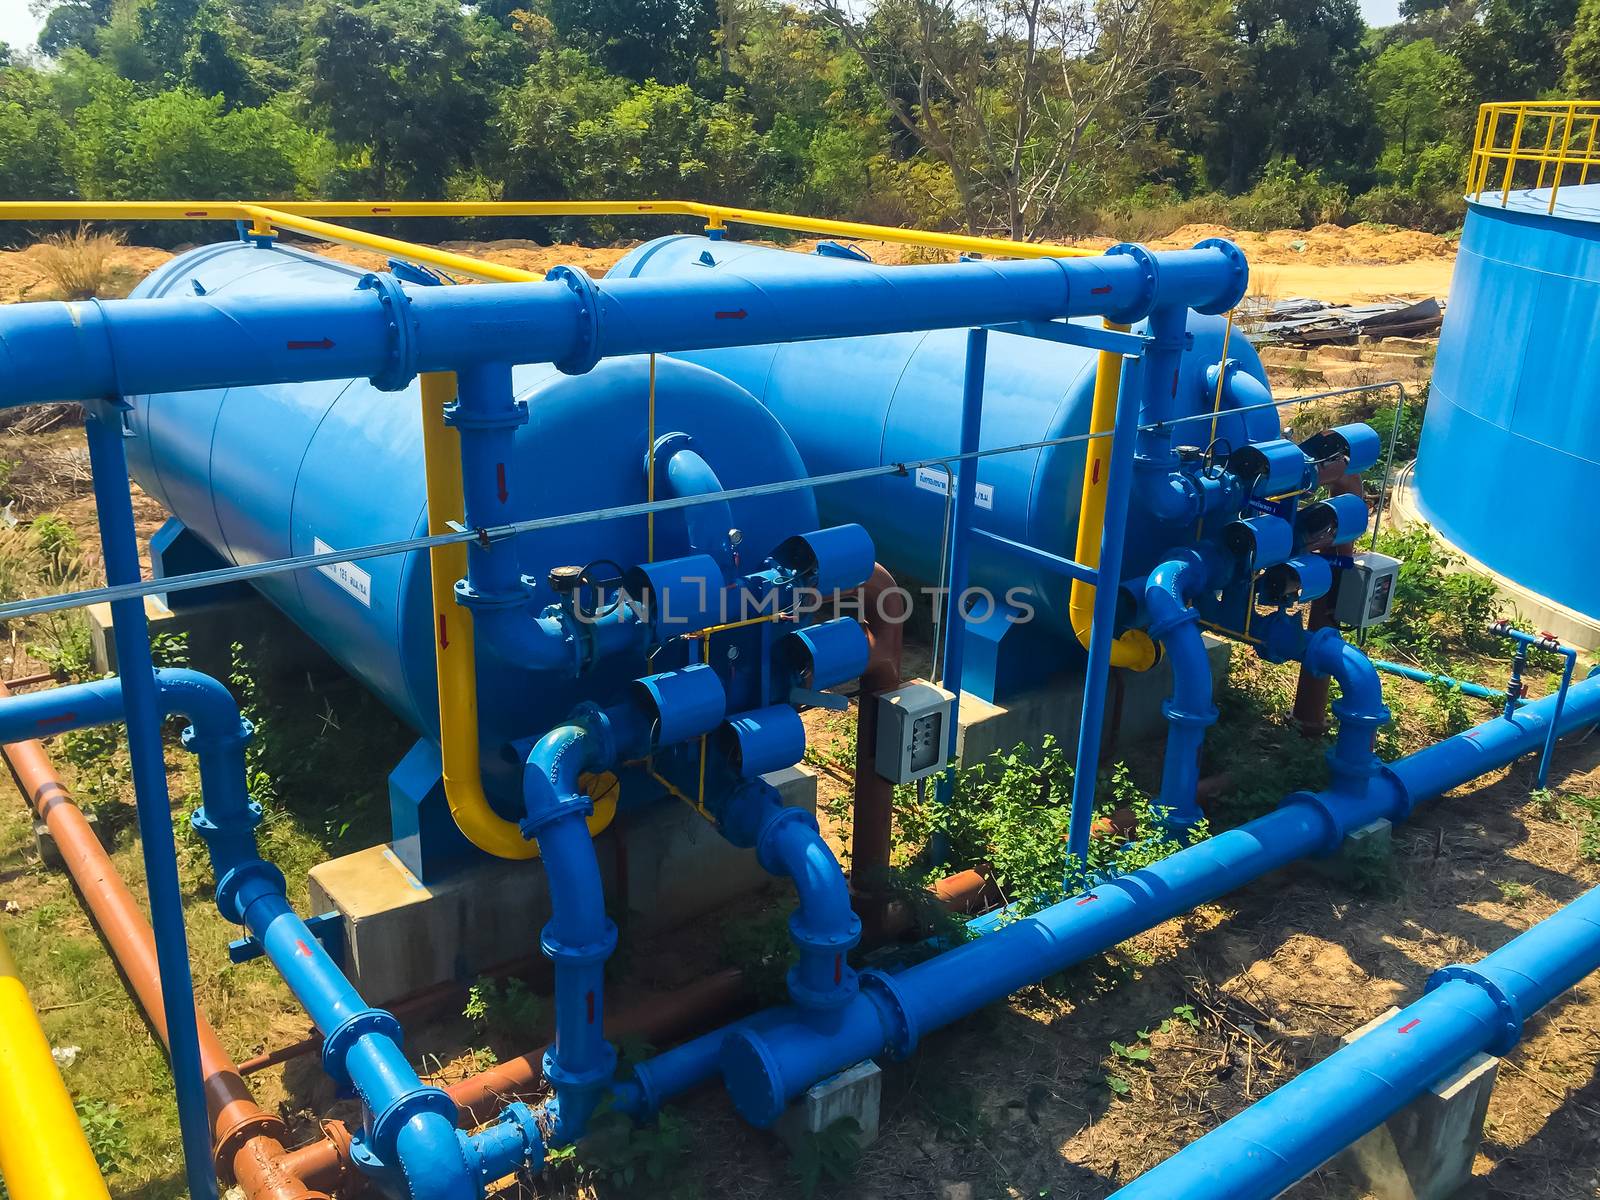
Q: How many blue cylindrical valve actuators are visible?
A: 10